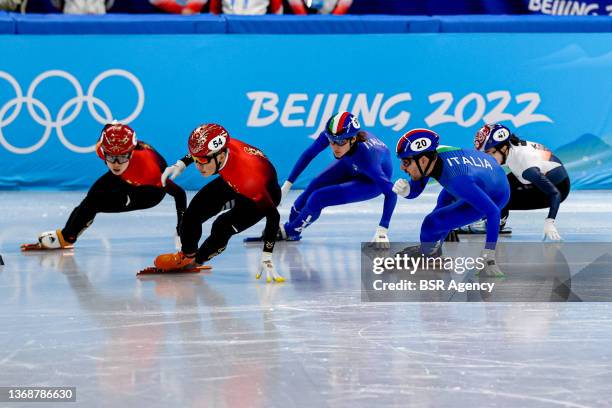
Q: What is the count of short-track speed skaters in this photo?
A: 5